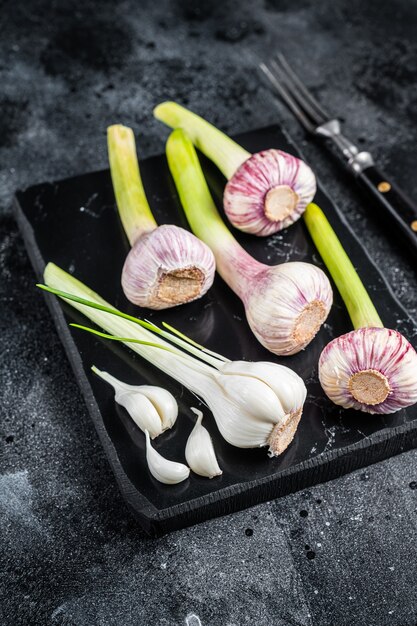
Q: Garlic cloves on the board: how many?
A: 4